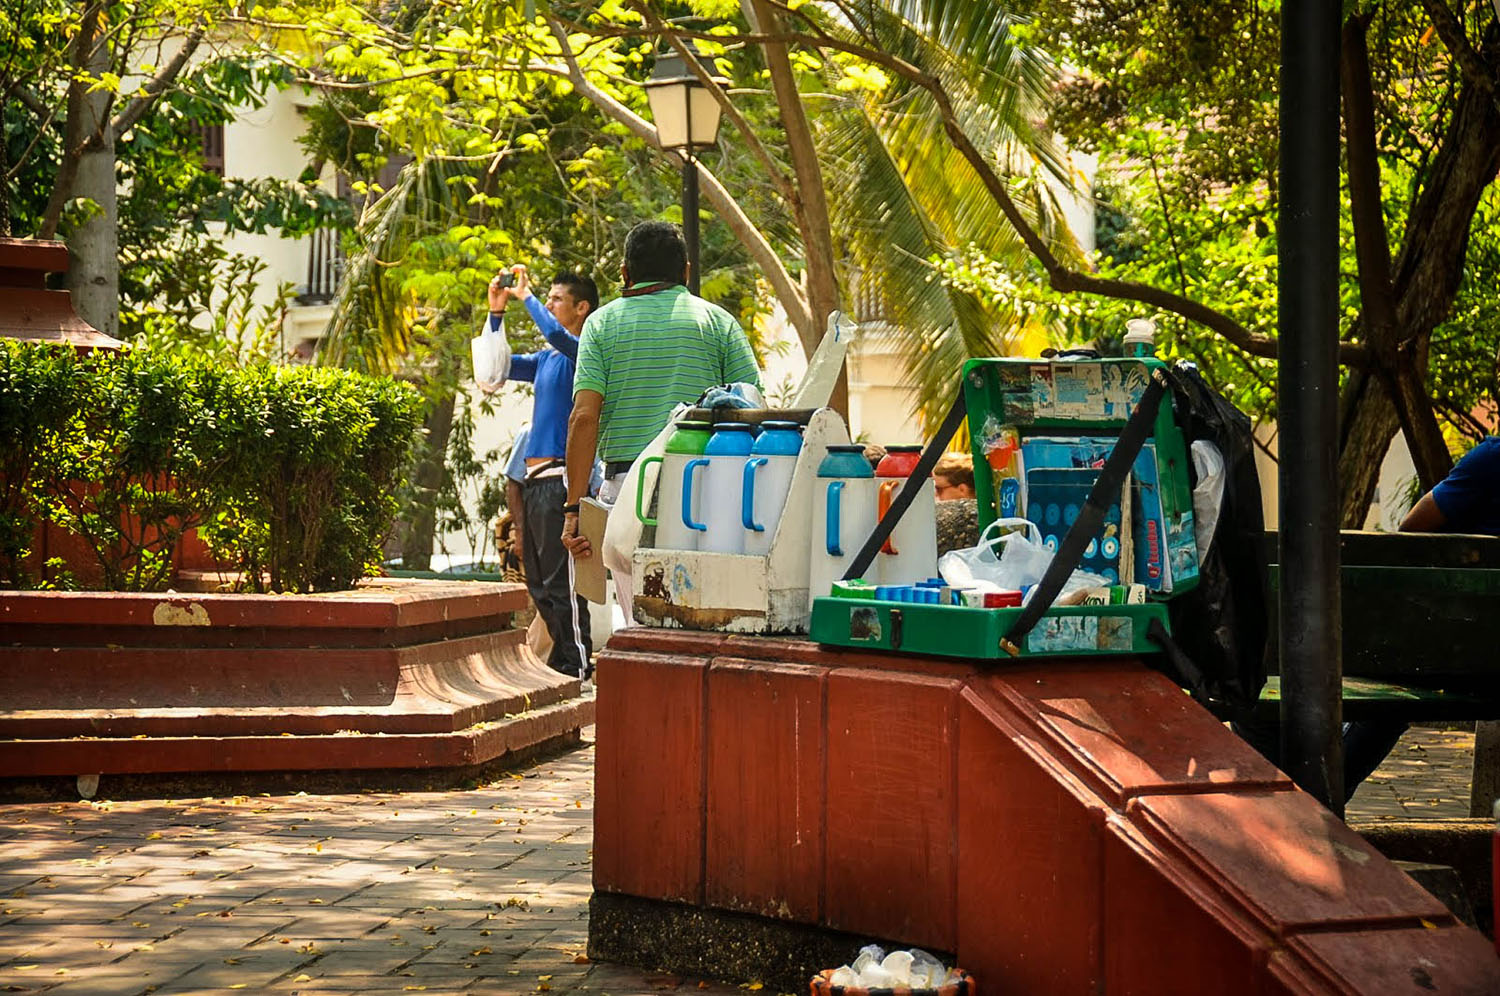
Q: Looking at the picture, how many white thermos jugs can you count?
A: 5